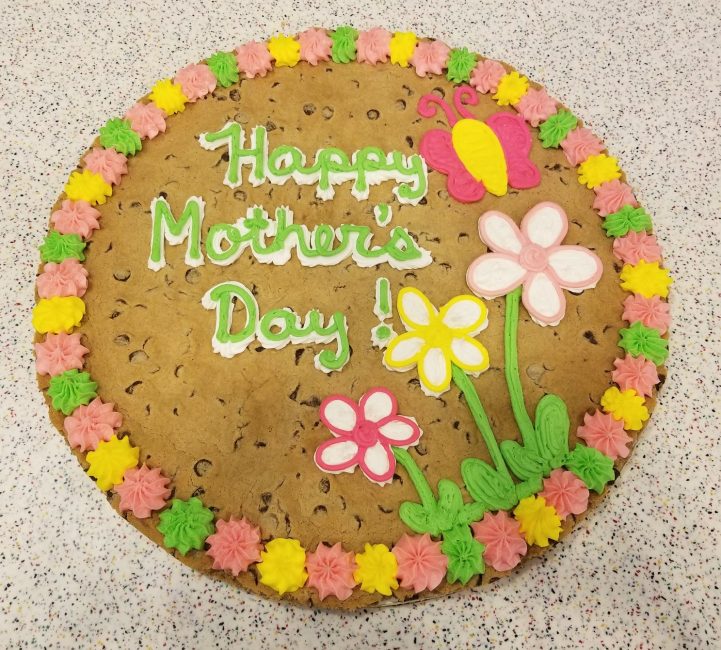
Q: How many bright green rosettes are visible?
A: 12